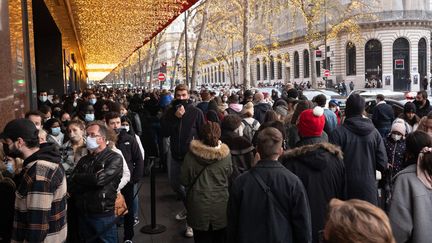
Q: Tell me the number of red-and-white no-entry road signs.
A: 2